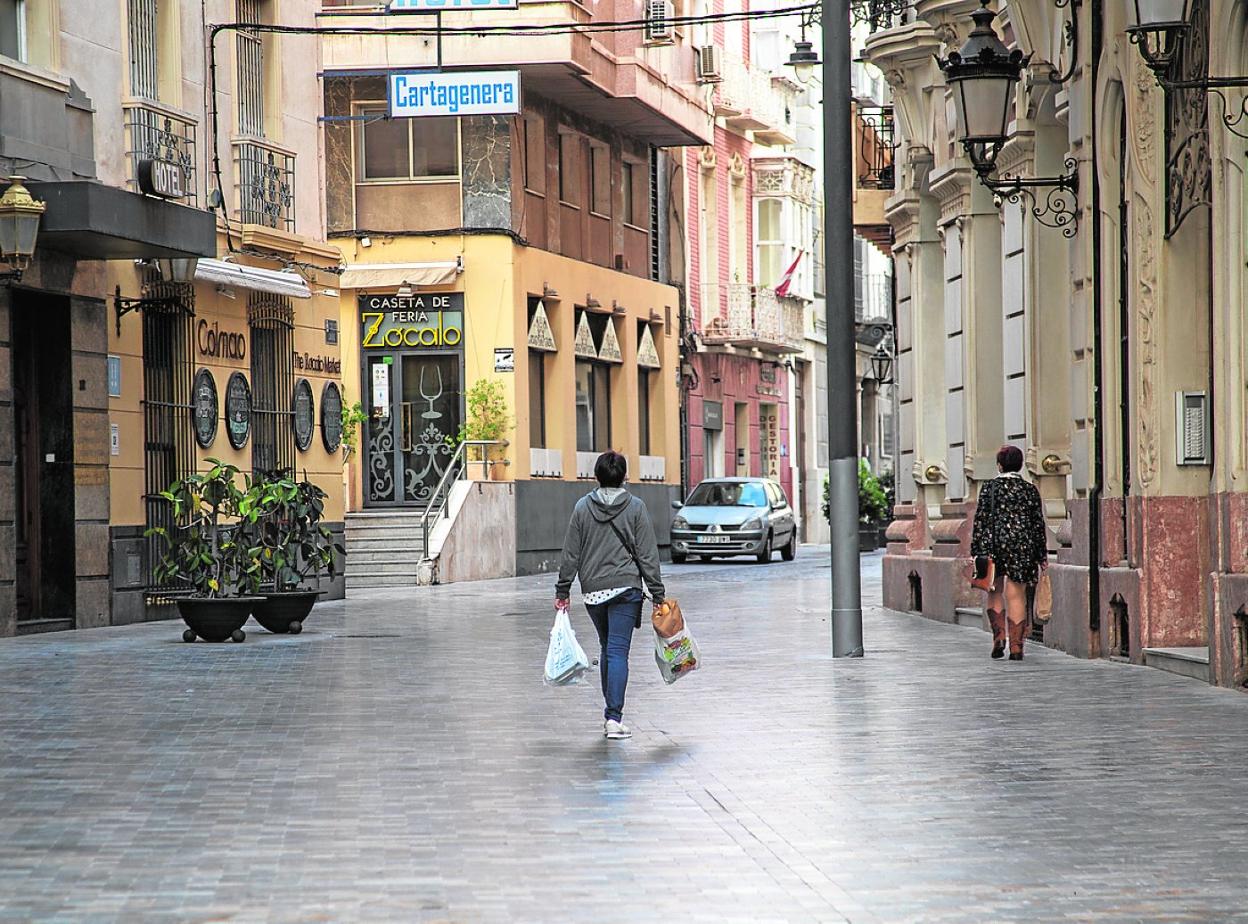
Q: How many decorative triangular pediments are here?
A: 4